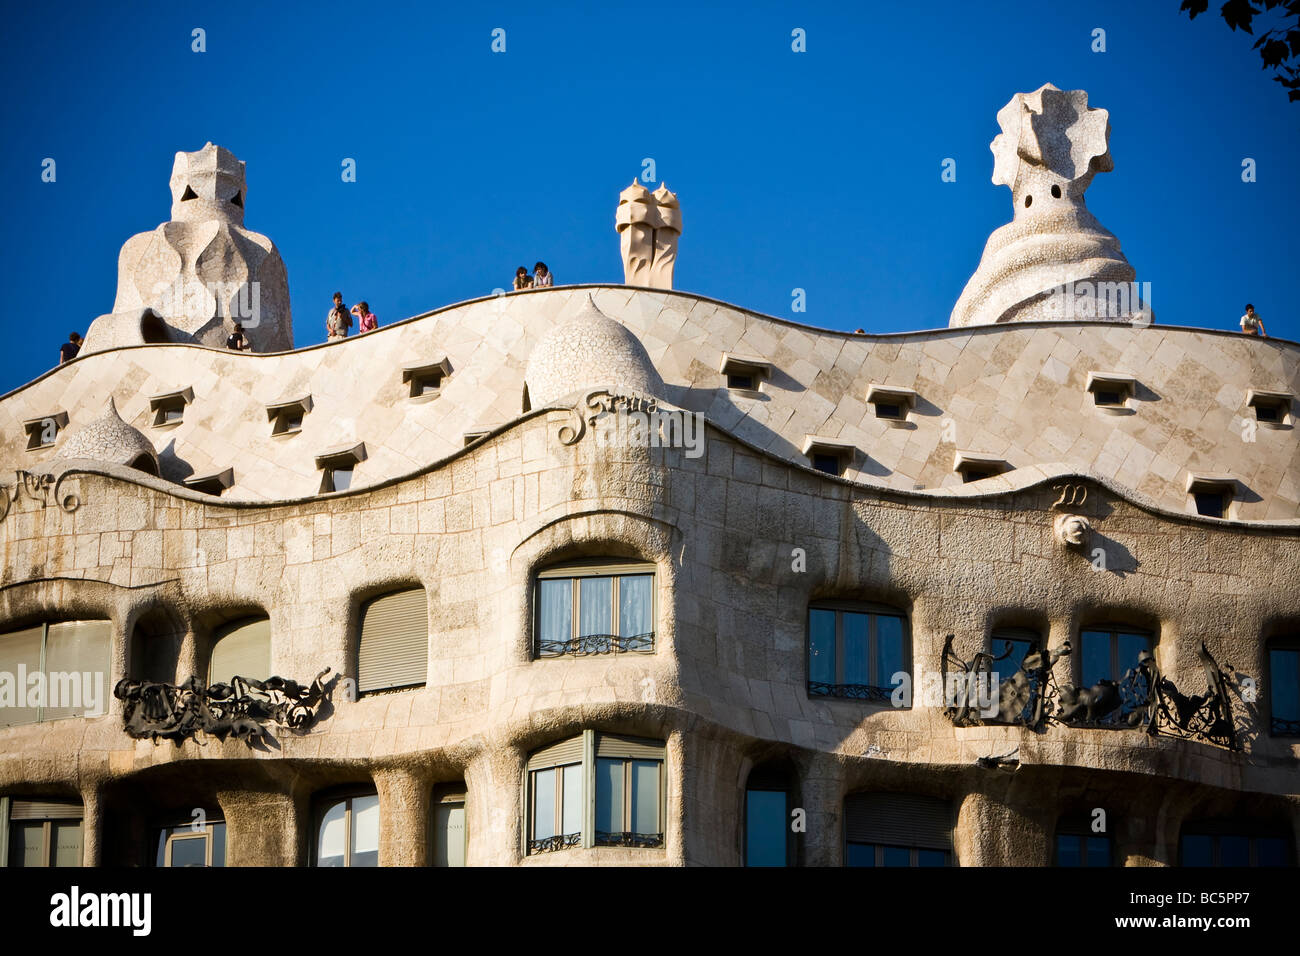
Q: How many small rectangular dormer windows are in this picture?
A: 14